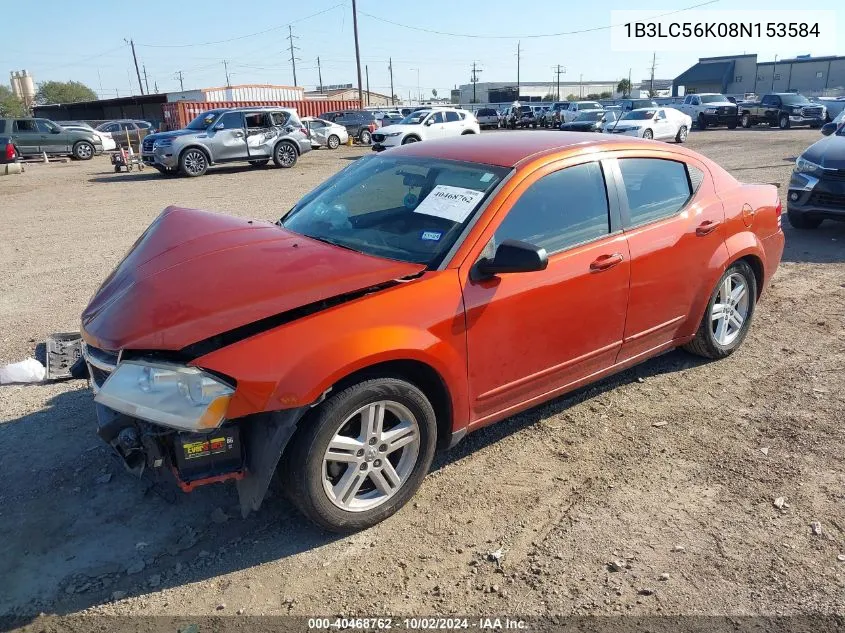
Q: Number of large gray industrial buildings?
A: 1